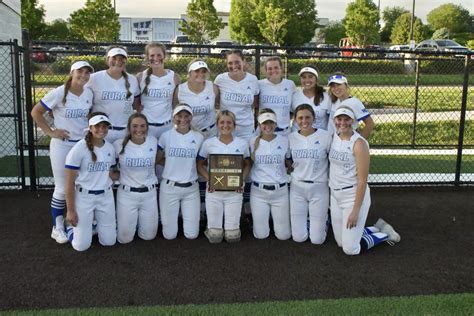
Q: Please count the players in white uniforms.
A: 15